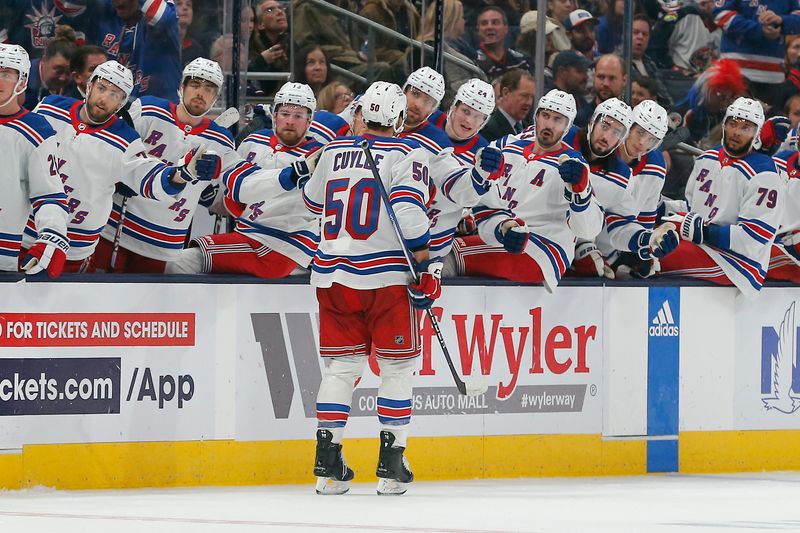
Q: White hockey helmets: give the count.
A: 11